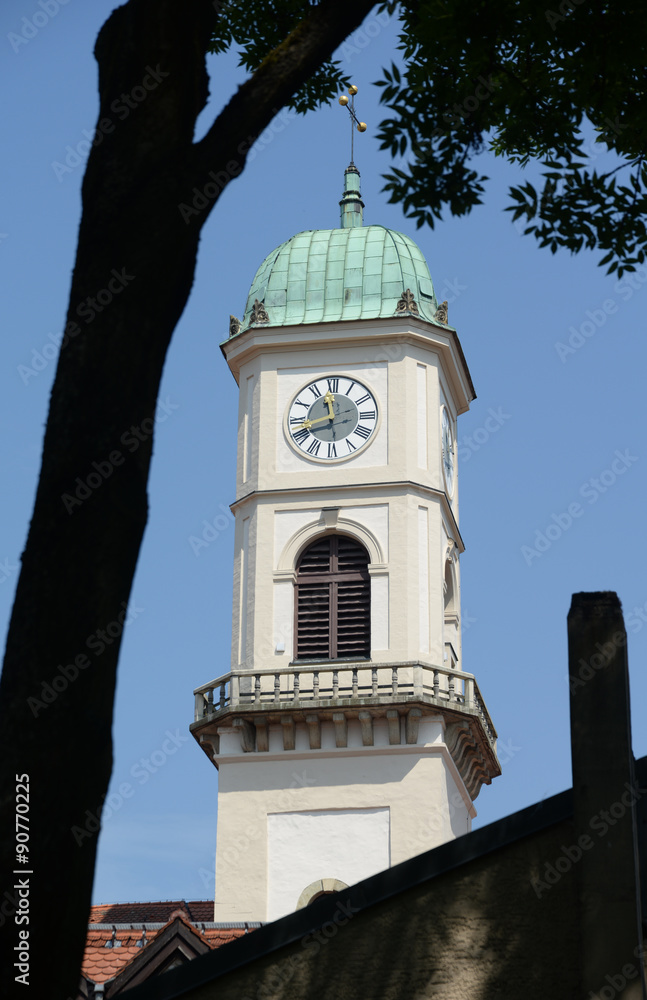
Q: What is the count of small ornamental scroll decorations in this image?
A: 4